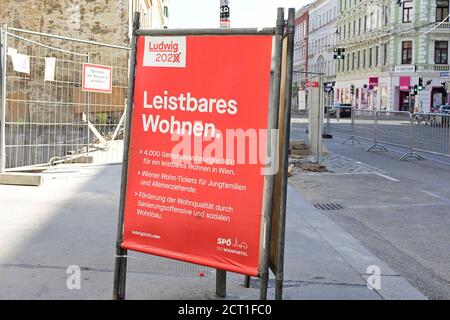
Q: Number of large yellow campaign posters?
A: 0